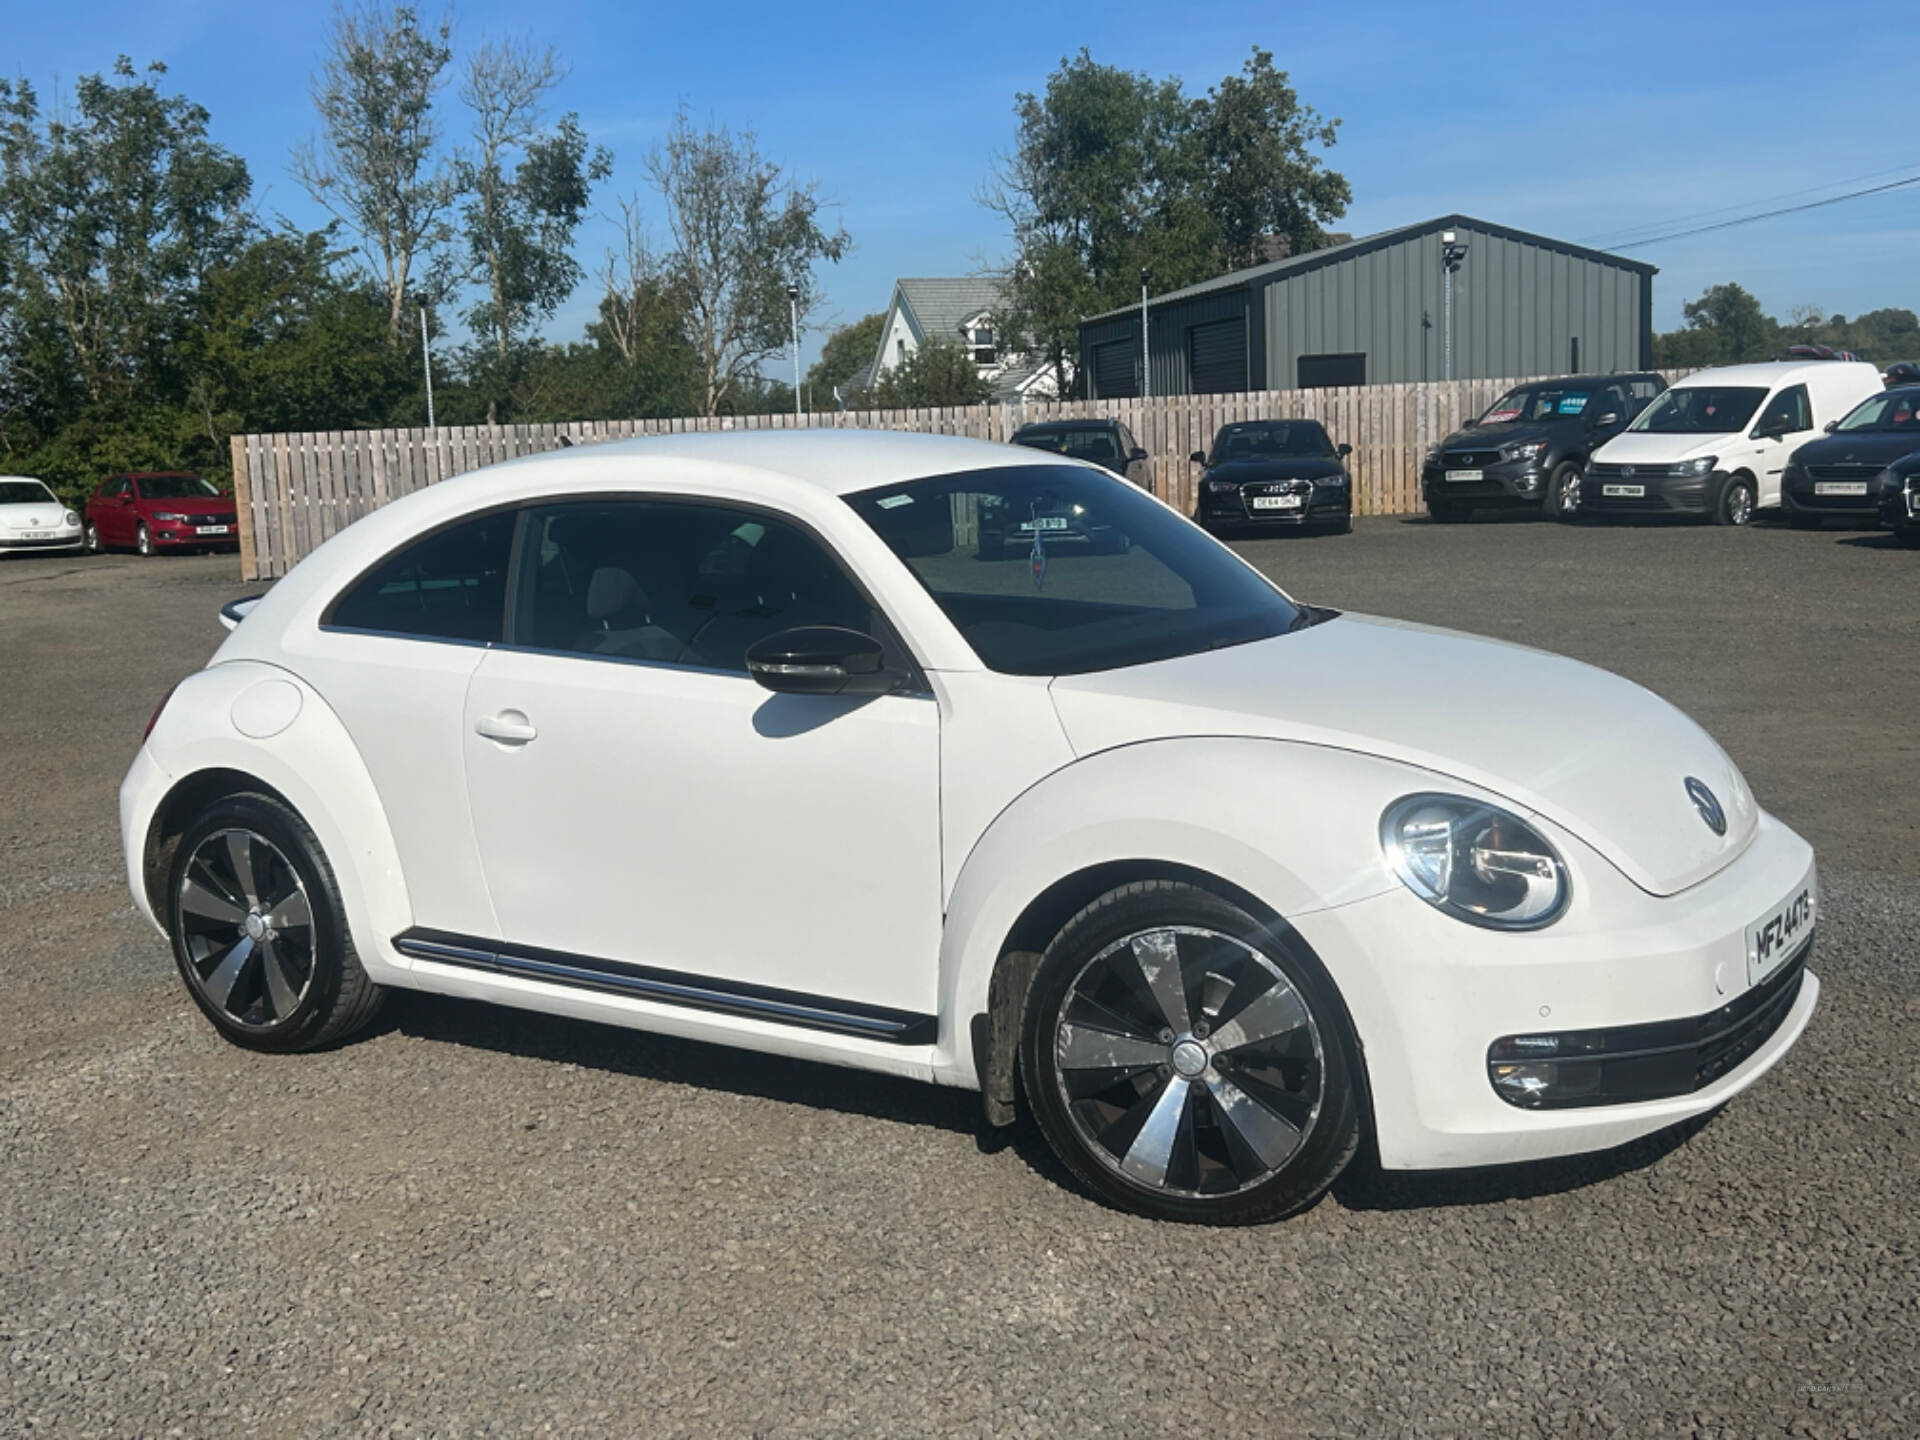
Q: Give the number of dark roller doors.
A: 2